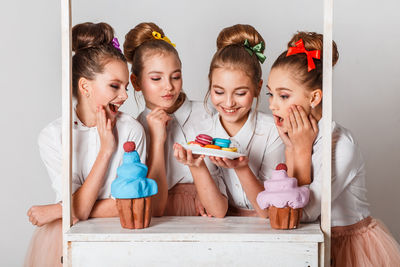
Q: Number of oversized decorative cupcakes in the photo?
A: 2